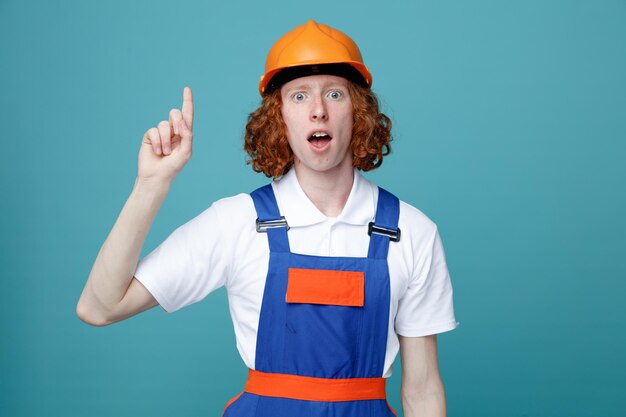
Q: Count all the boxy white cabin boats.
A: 0